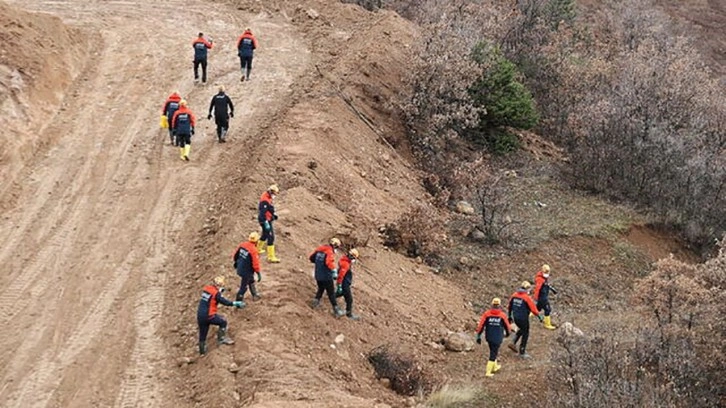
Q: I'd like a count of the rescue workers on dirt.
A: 13